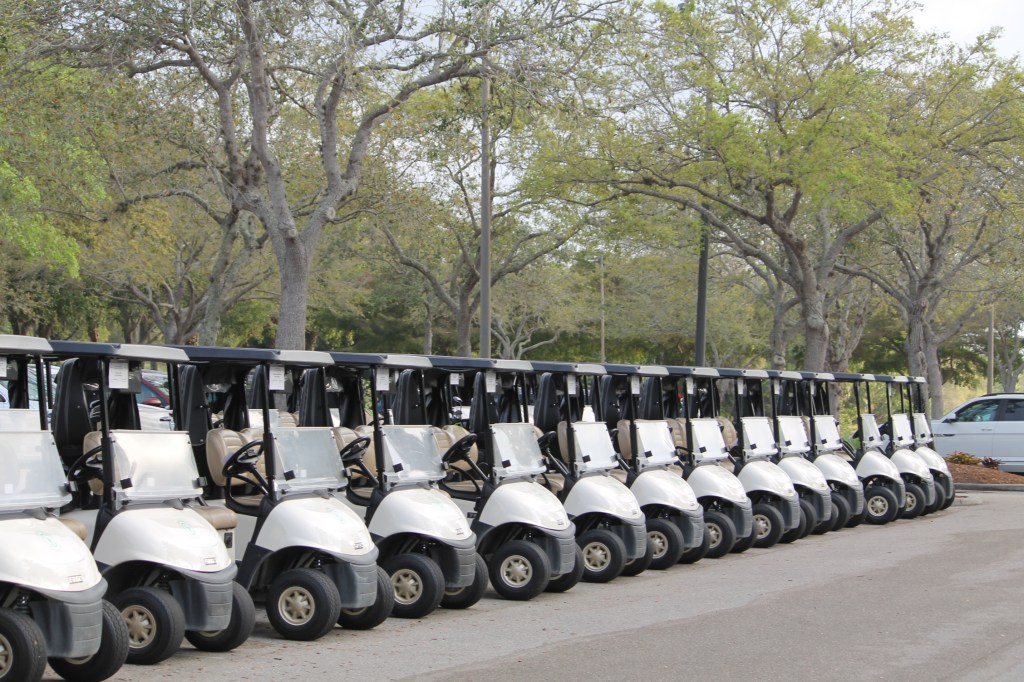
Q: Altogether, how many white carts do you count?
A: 14